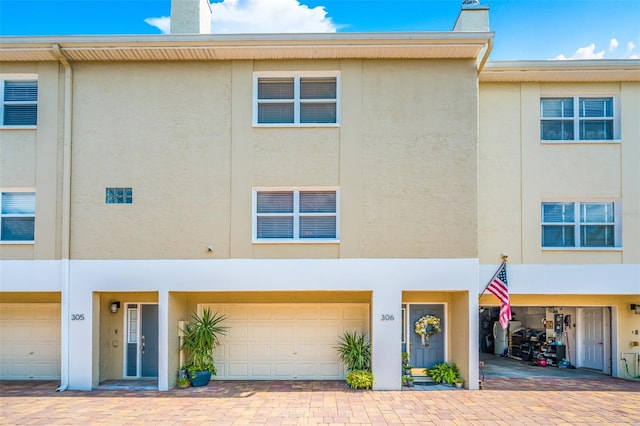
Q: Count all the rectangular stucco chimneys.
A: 2